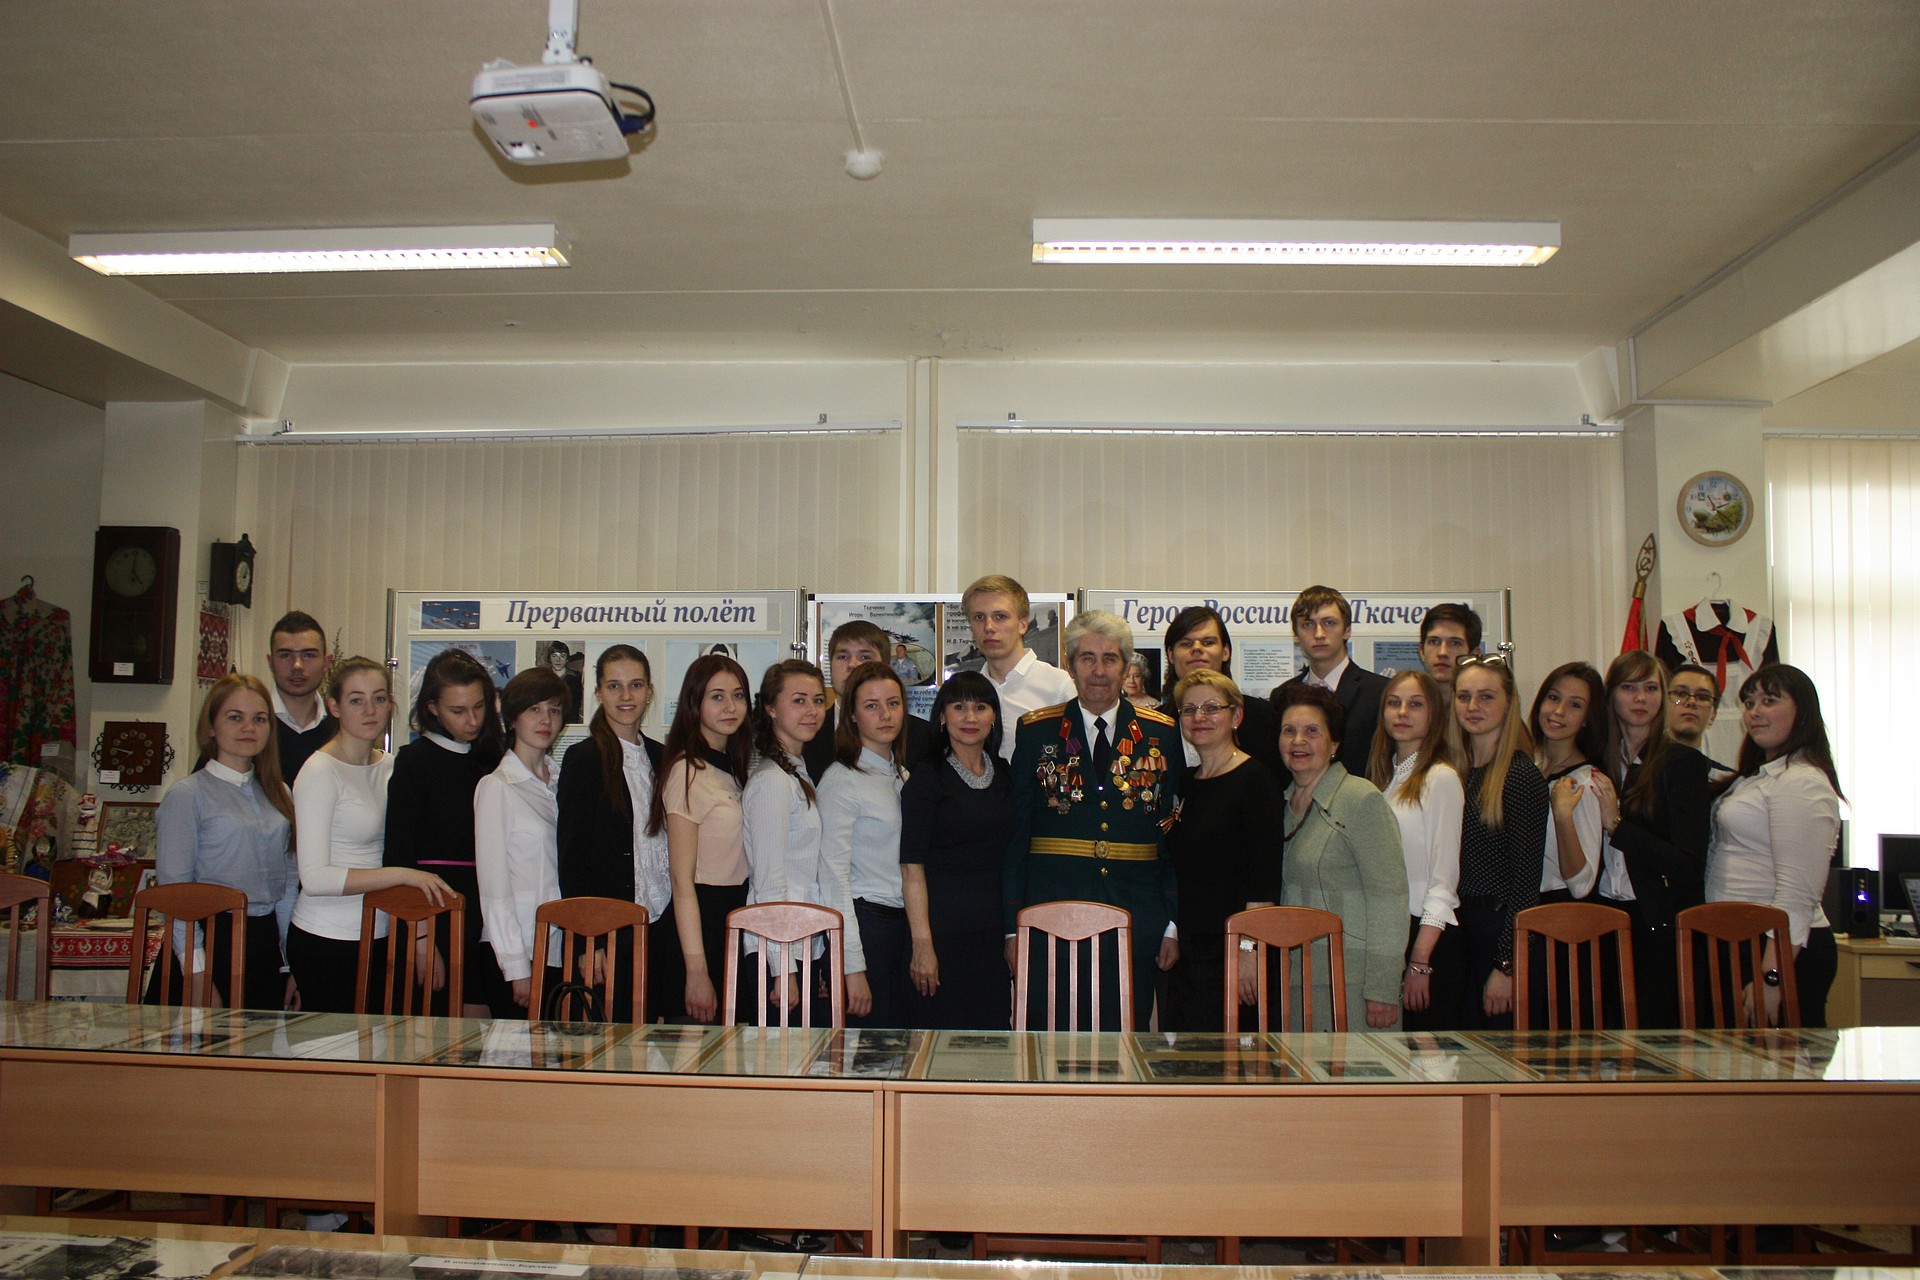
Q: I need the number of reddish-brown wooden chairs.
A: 9